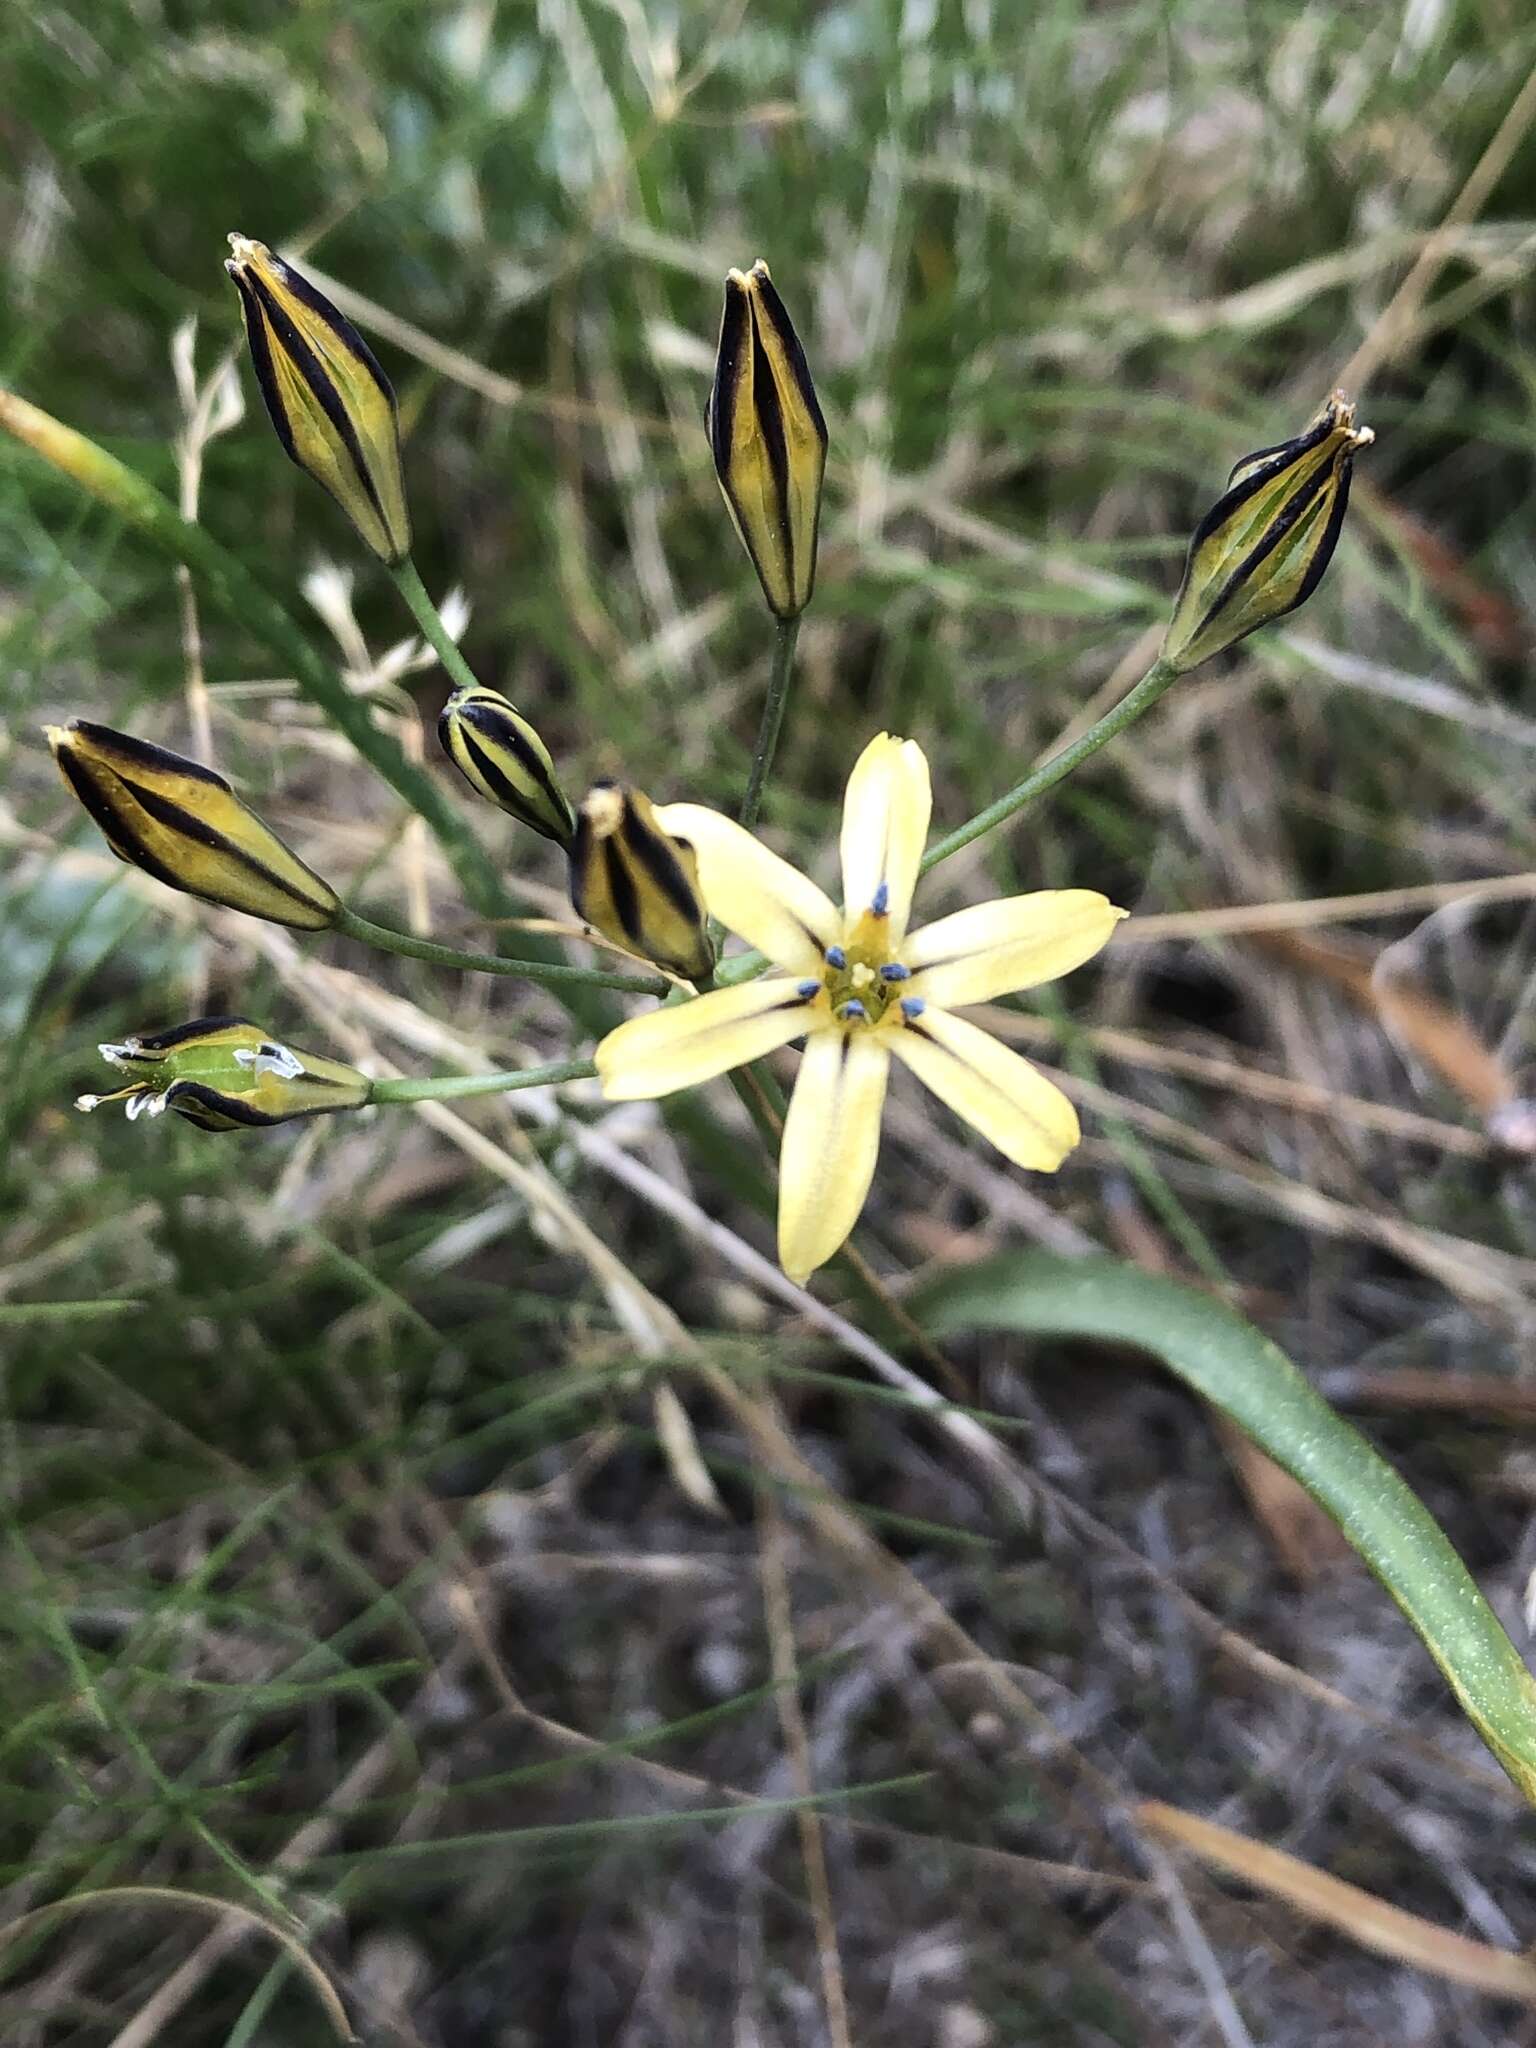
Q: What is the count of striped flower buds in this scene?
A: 7